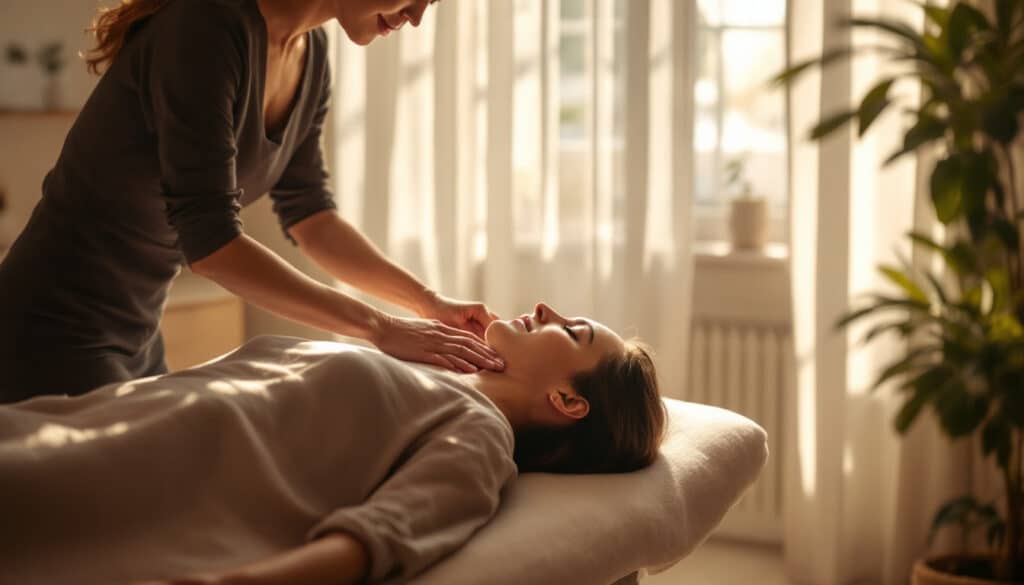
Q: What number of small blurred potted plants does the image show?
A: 2